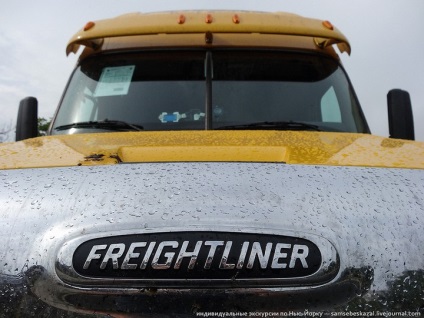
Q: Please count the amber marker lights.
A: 5